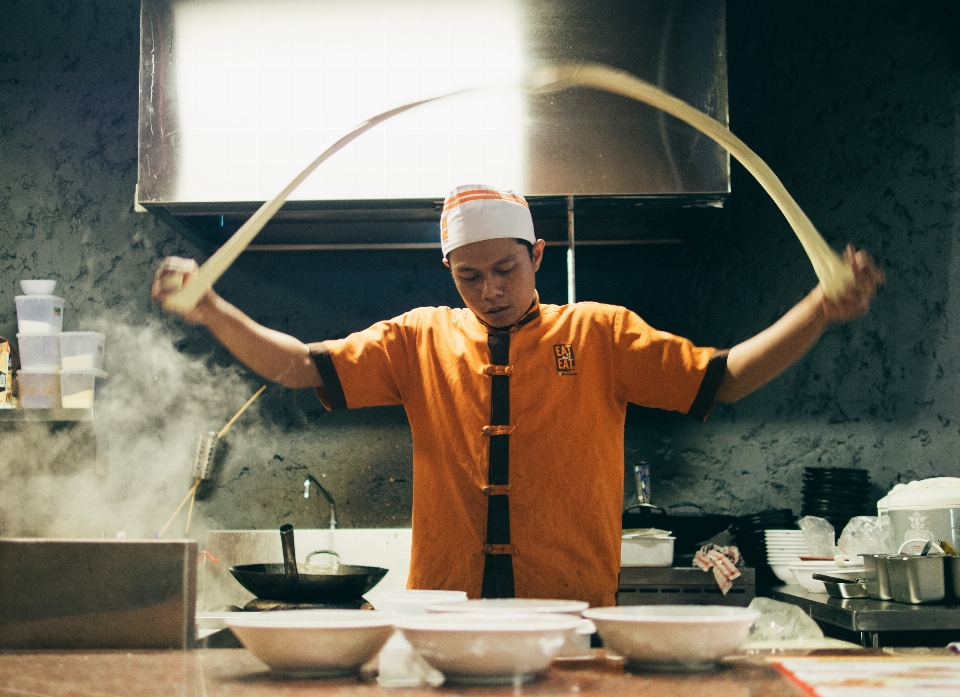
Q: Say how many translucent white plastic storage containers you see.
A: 5